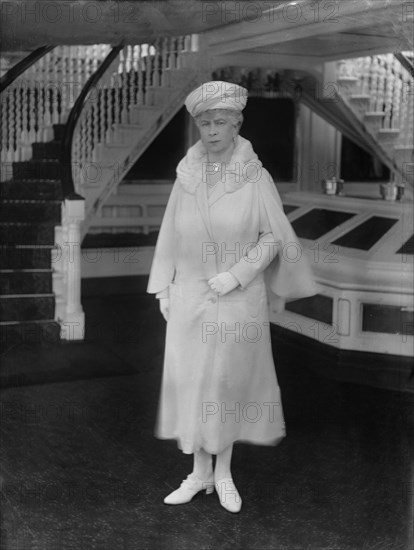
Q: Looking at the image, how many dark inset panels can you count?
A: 6